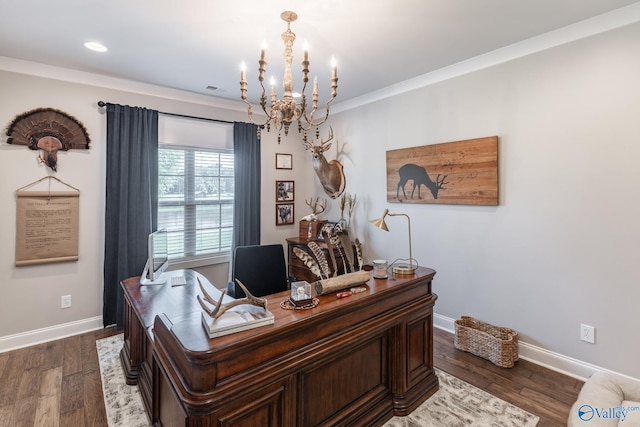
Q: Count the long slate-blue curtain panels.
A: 2